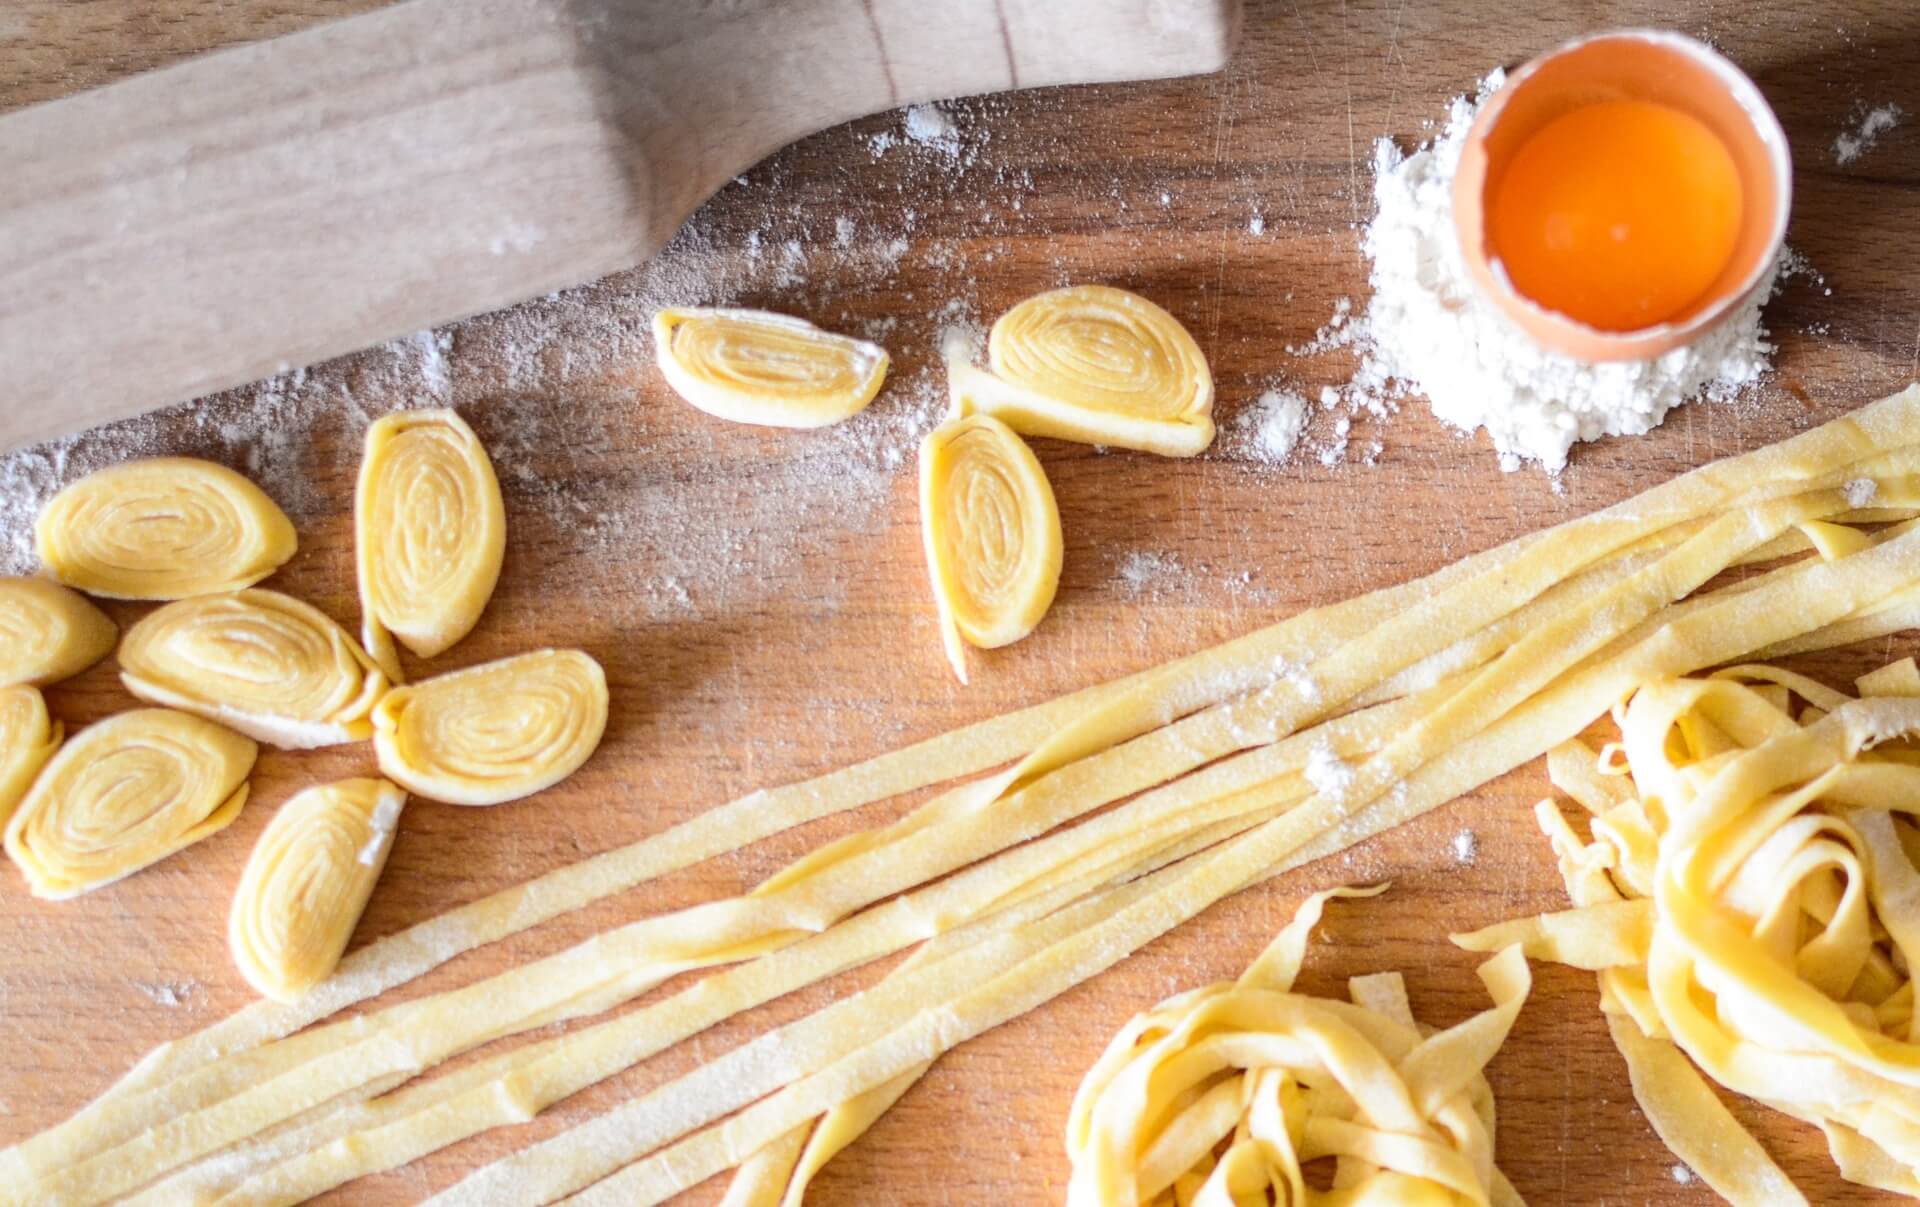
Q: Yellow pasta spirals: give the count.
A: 11